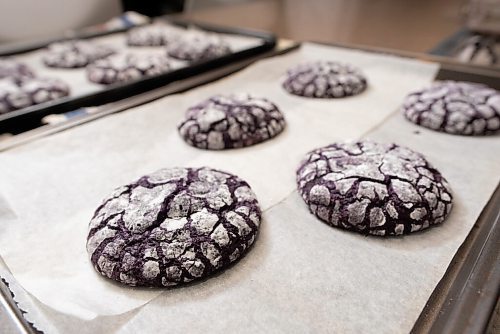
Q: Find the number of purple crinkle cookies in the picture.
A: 11